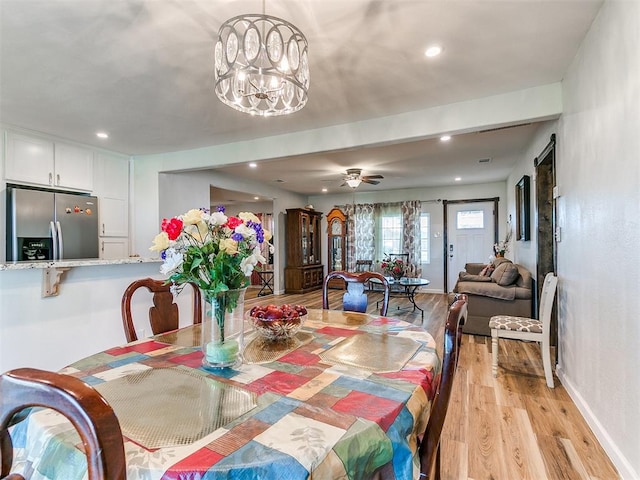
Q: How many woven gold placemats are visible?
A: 5